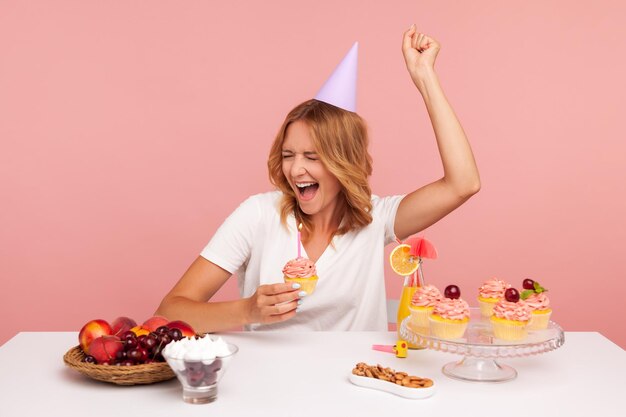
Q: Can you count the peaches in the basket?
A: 5